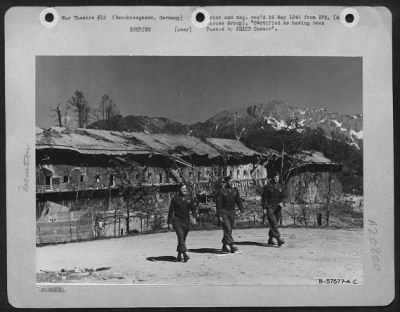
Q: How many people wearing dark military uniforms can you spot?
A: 3